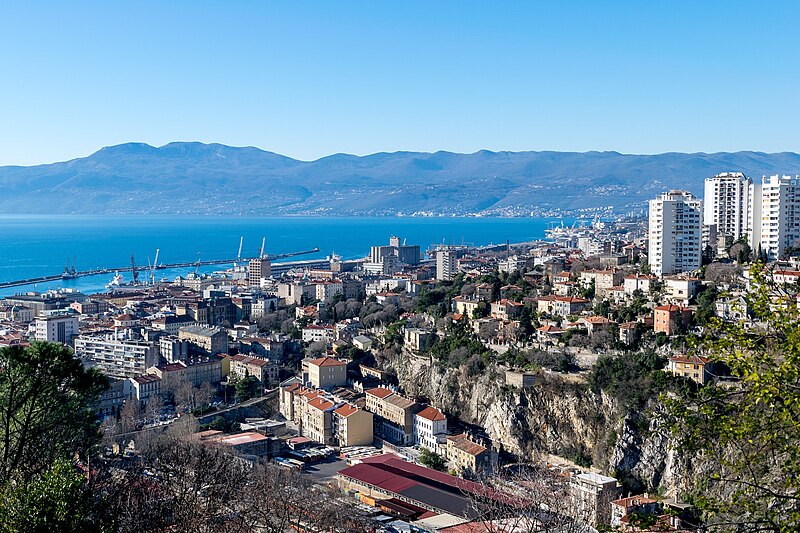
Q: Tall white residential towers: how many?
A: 3